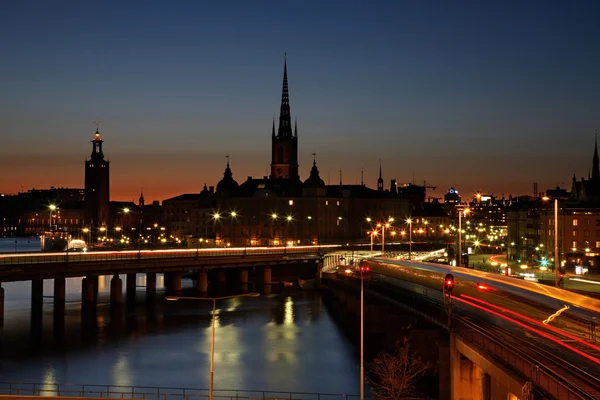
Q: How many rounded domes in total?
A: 2